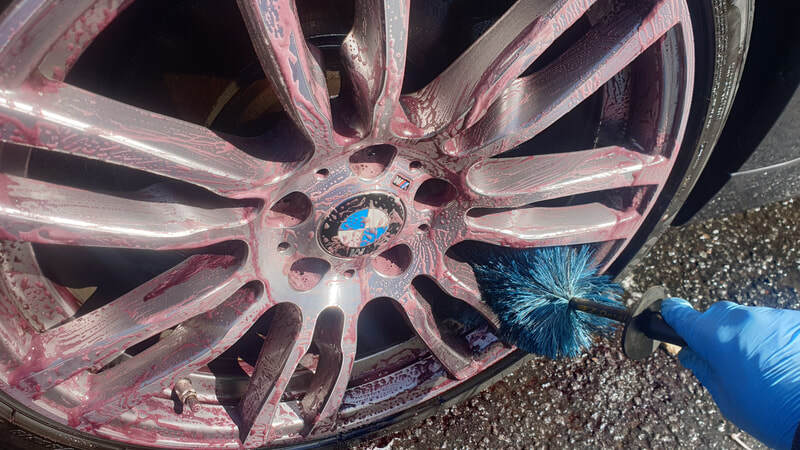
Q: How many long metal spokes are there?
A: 14